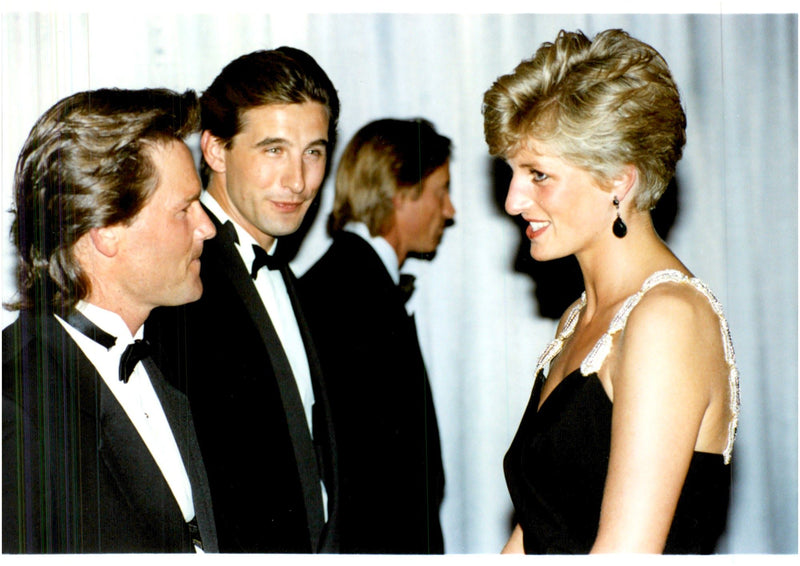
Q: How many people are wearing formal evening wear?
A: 4